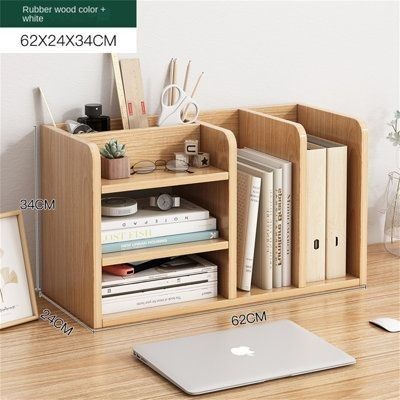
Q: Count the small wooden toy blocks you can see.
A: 3